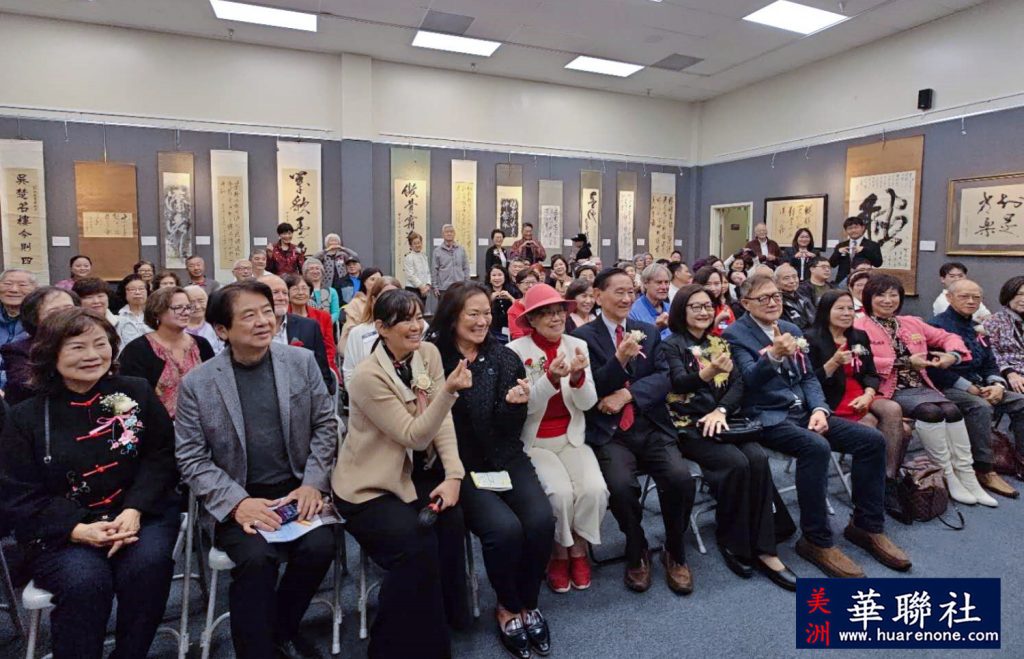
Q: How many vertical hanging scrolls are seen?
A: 13